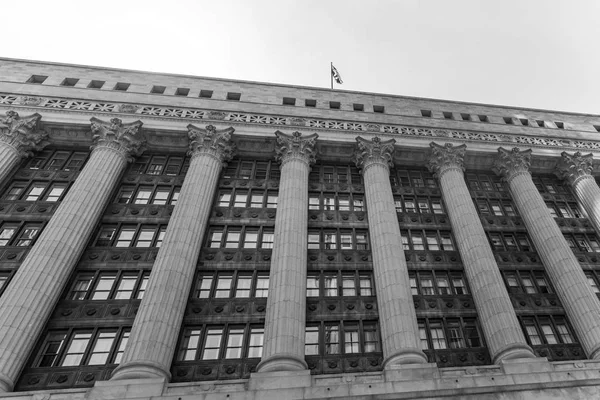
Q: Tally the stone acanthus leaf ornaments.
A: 8